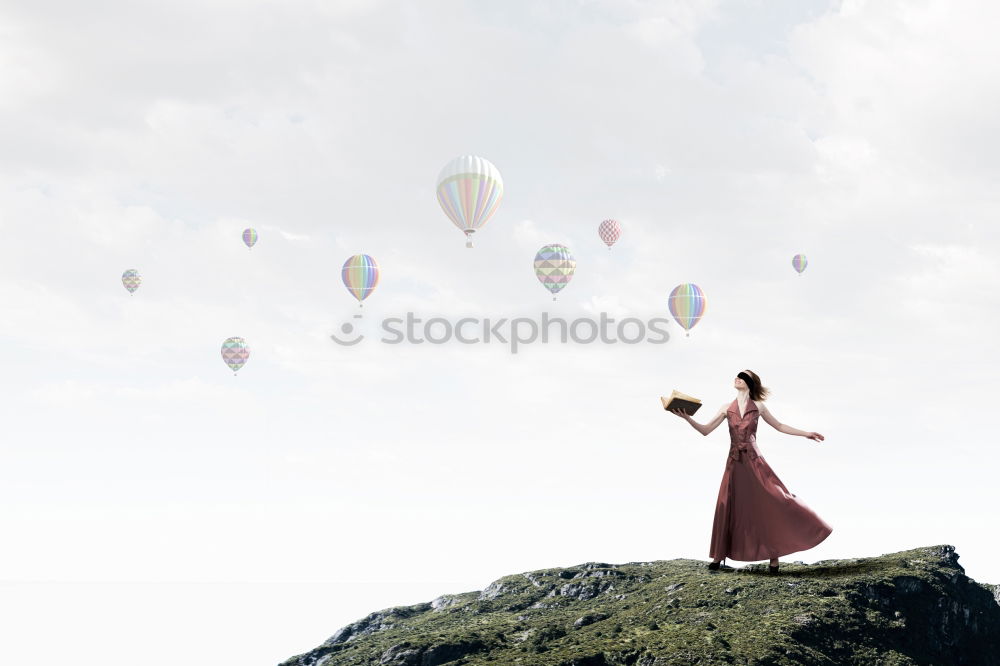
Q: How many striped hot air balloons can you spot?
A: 5